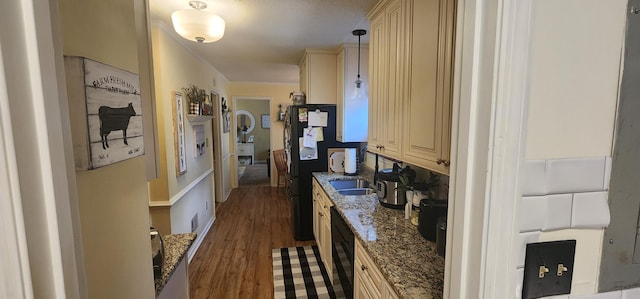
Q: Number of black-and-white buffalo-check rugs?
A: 1